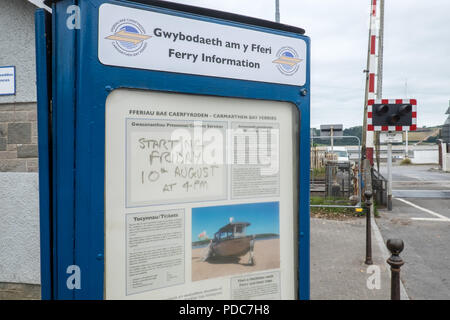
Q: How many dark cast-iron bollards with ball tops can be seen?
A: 2